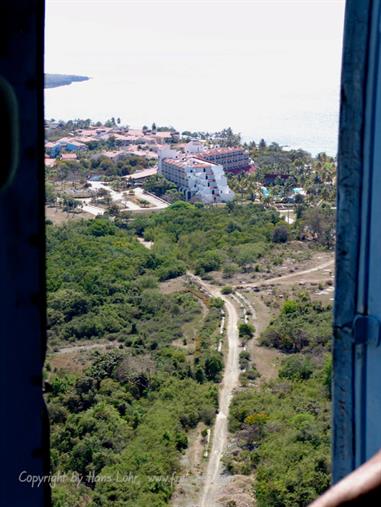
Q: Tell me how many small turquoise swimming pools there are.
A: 2